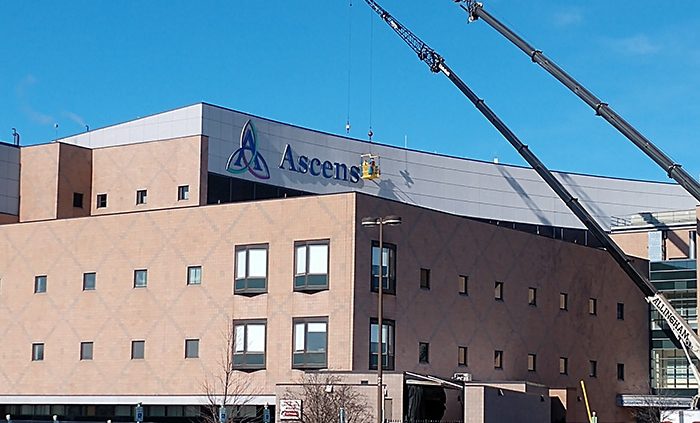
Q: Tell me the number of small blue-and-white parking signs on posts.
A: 3